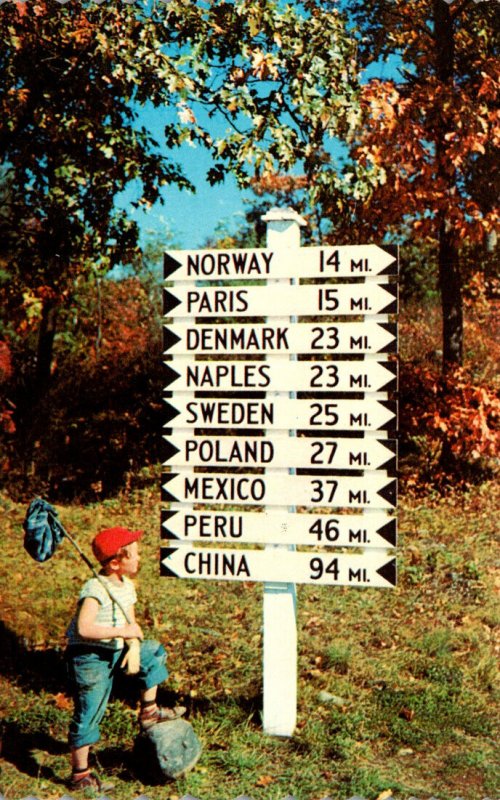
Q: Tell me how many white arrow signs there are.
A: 9